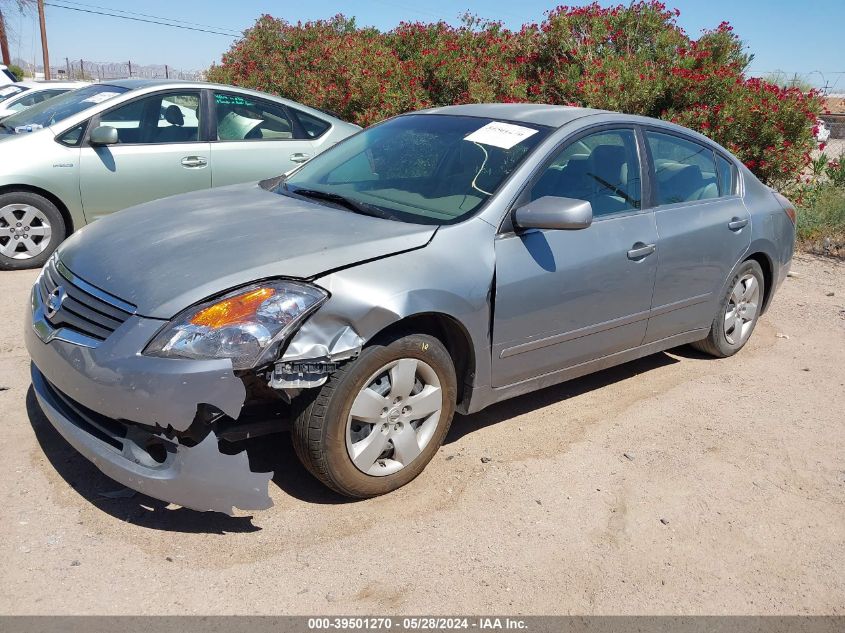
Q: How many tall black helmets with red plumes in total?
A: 0